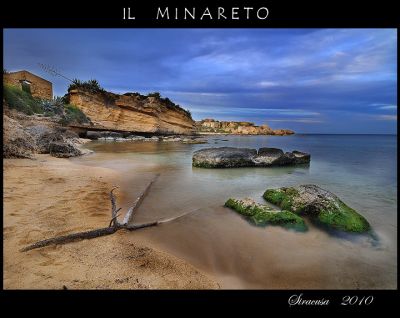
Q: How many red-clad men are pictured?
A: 0